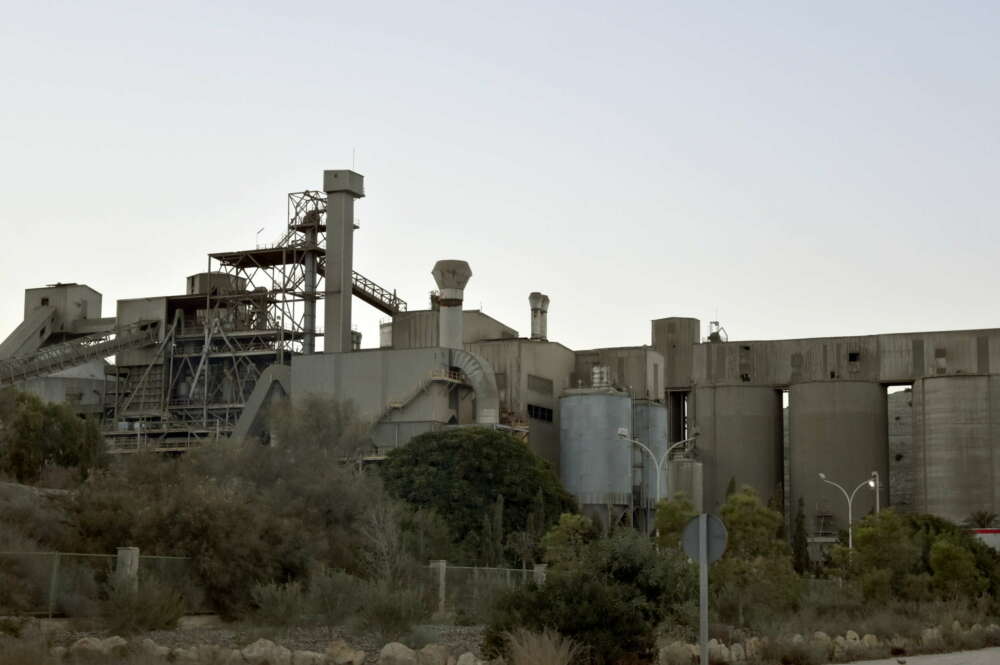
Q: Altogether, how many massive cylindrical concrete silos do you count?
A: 3